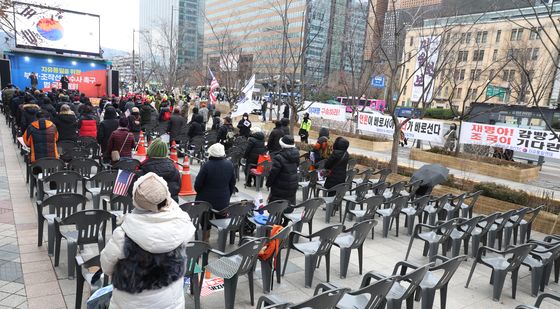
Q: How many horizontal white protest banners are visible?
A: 3